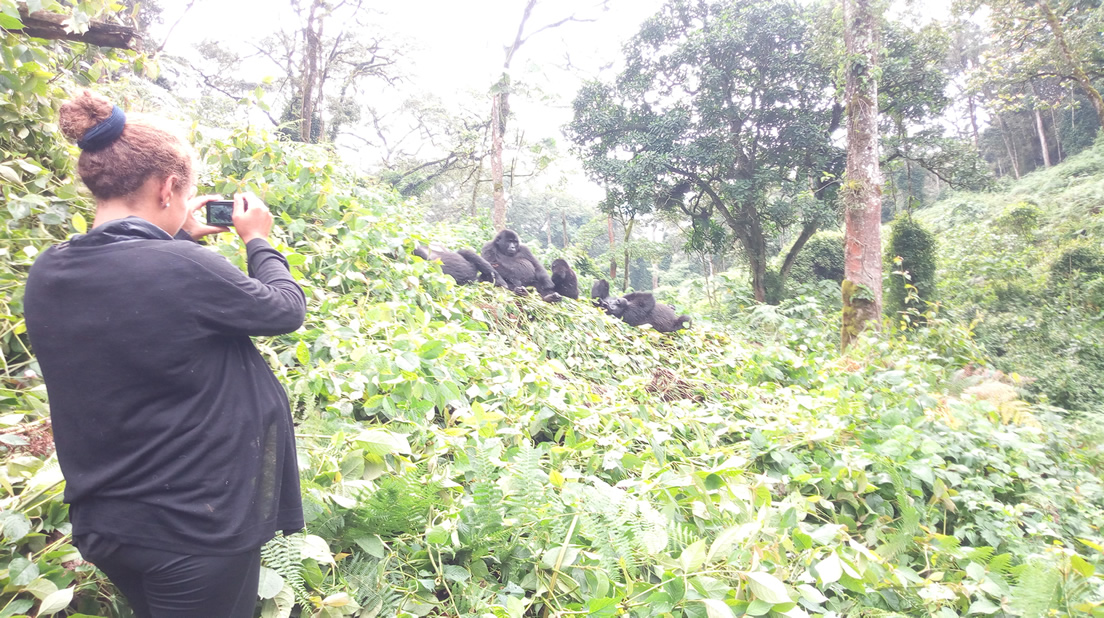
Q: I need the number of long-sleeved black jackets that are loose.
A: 1